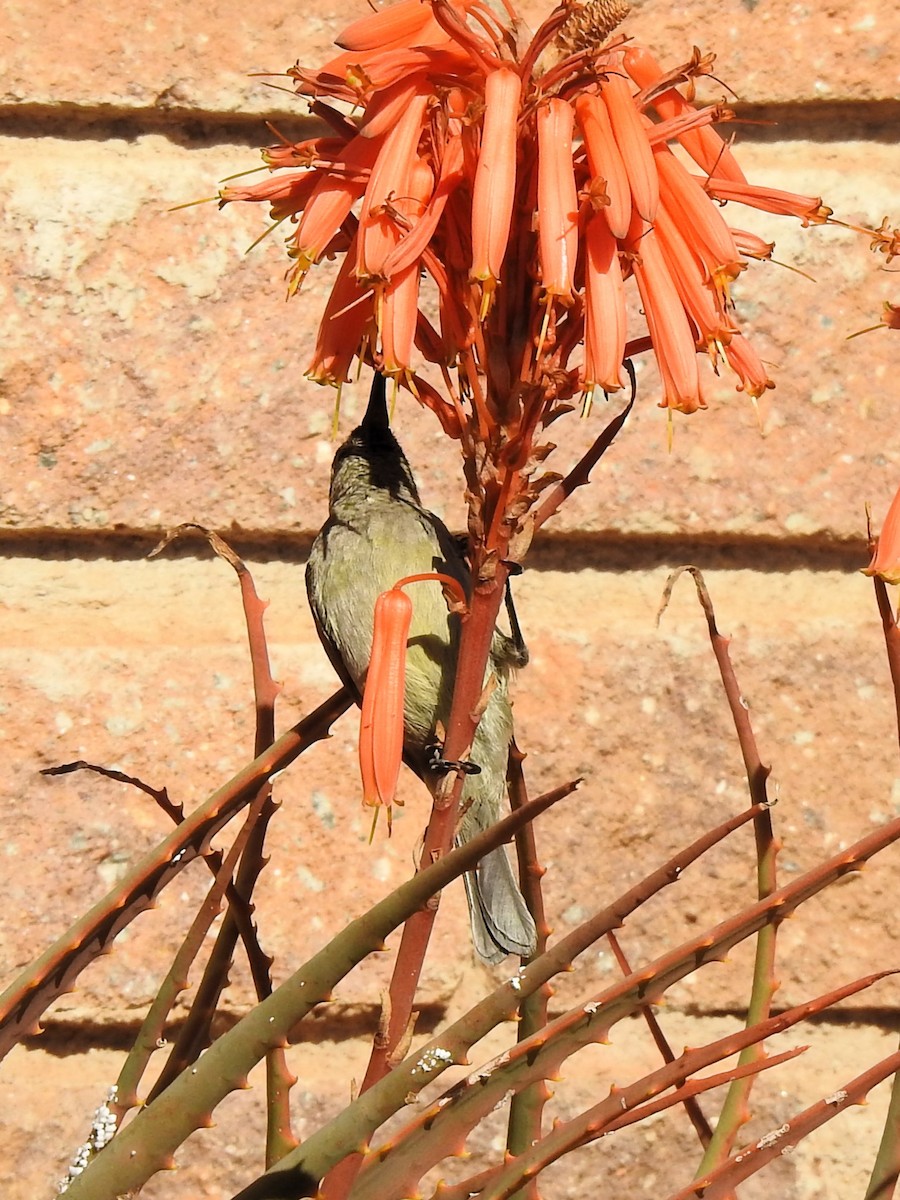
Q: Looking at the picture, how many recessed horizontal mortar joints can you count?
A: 3